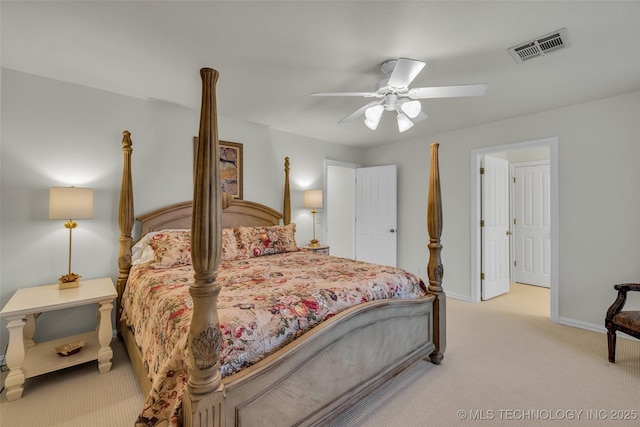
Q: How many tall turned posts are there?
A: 4